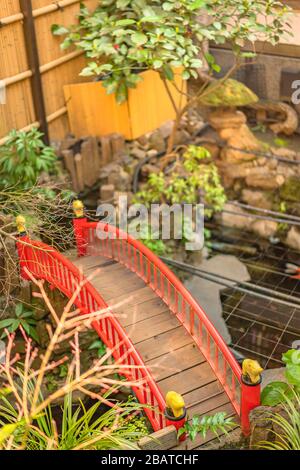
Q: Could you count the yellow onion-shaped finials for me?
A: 4